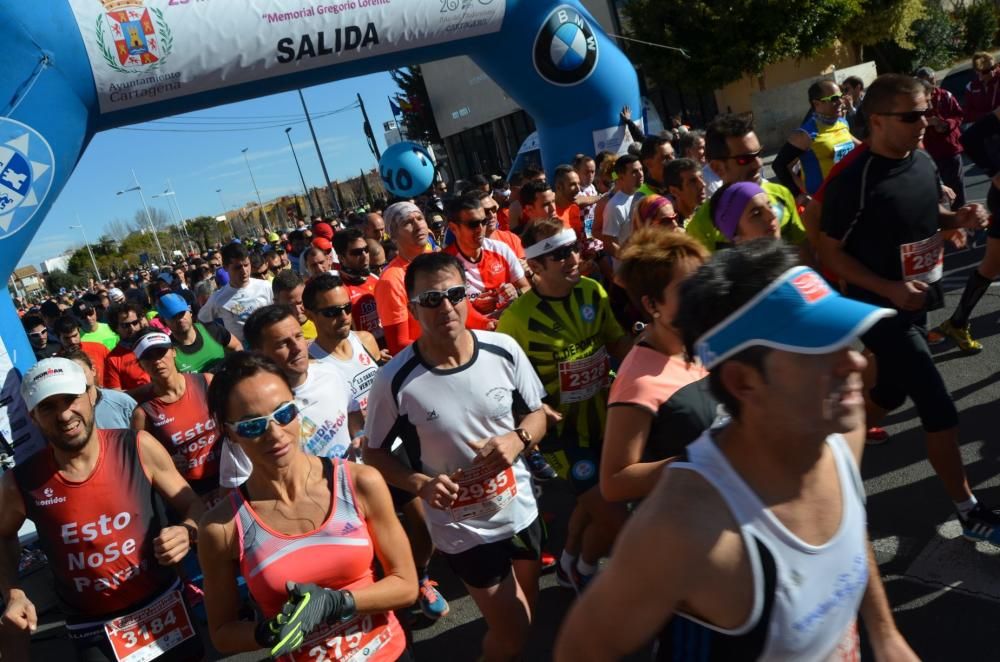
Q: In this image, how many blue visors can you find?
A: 1